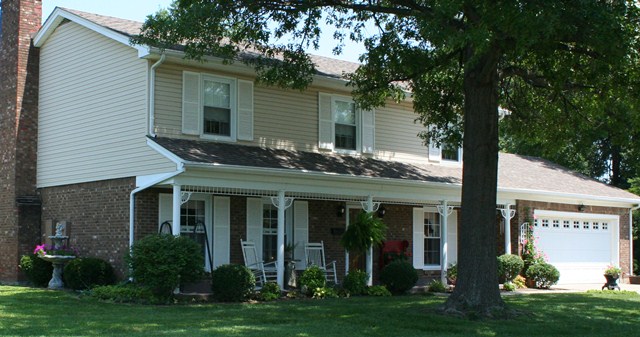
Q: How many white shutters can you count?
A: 11